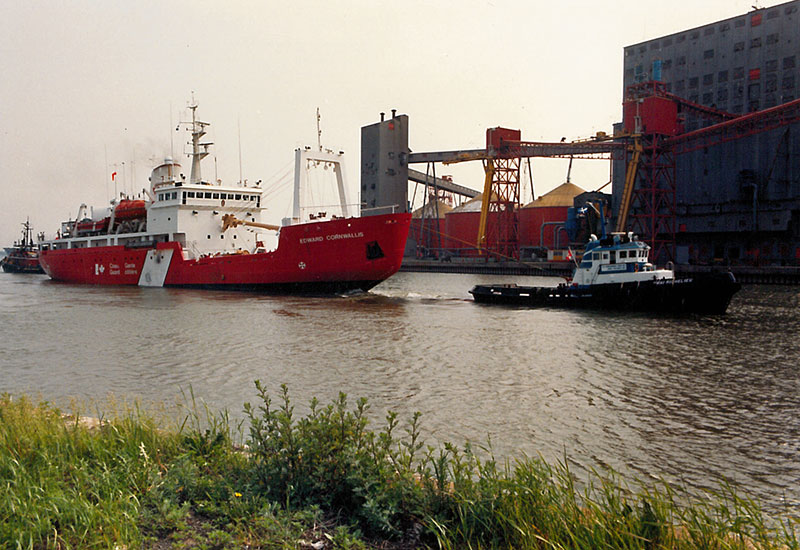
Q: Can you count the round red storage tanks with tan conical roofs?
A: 3